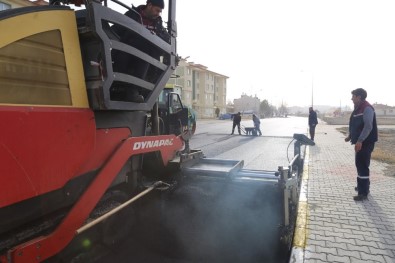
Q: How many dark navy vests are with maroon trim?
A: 1